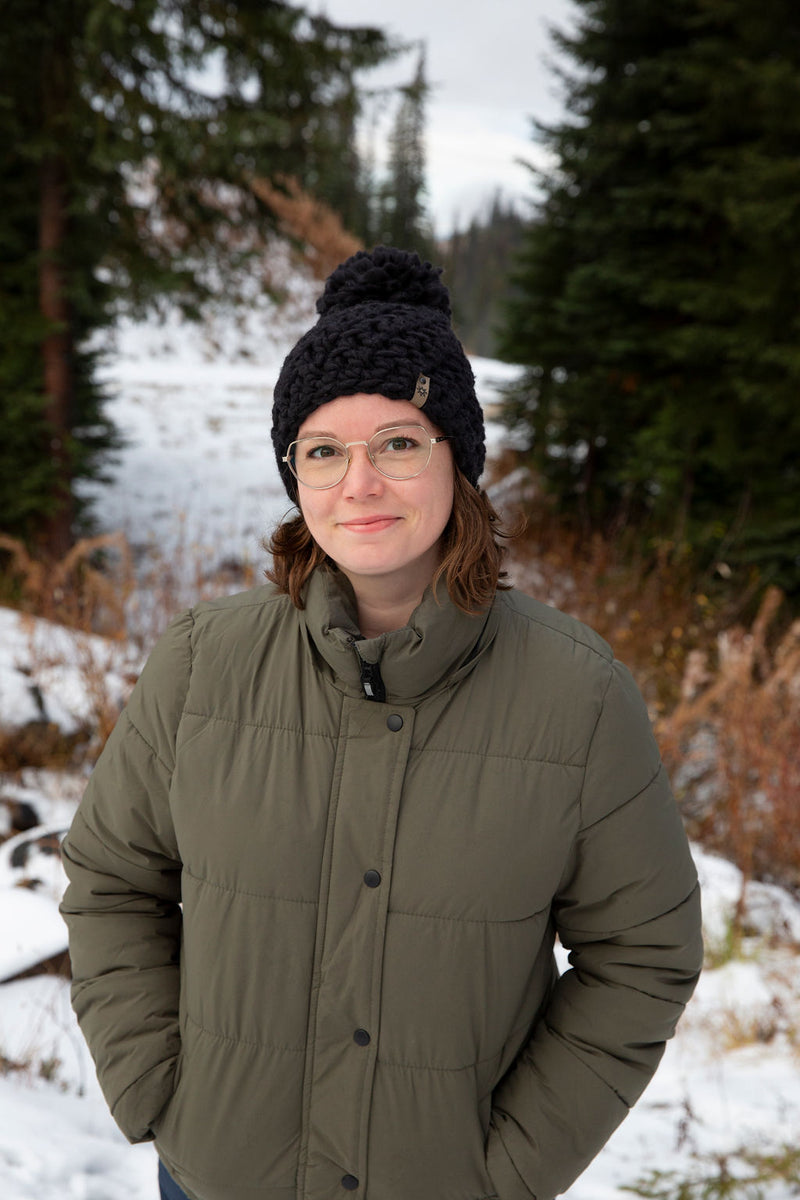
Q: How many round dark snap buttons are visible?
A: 4